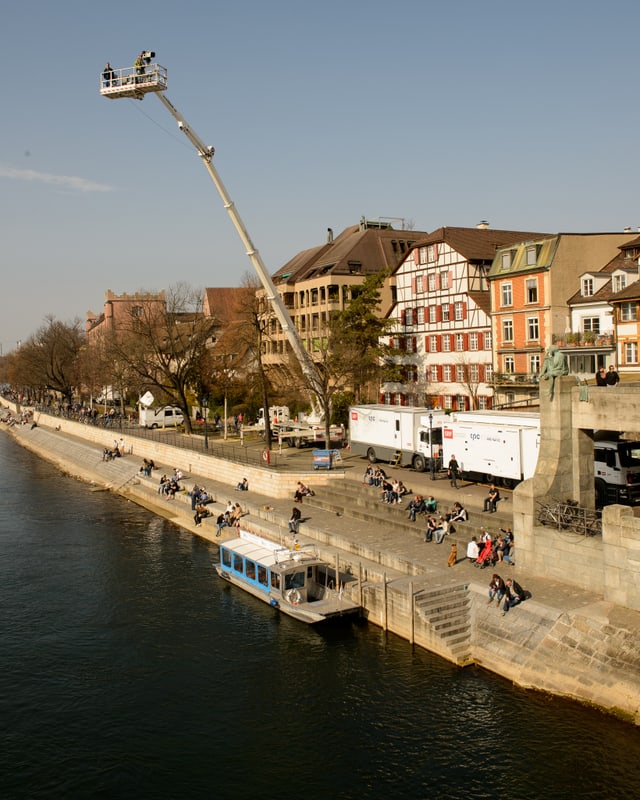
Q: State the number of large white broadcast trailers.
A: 2